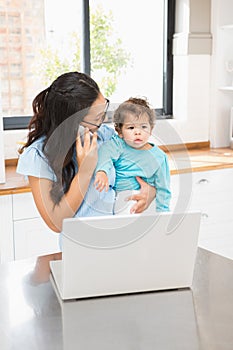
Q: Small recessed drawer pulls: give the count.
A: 2